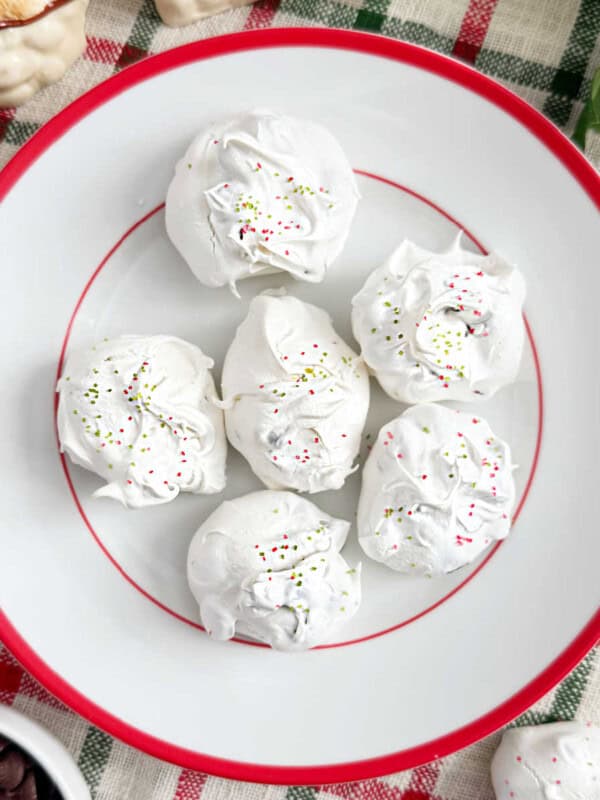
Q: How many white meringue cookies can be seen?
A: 7